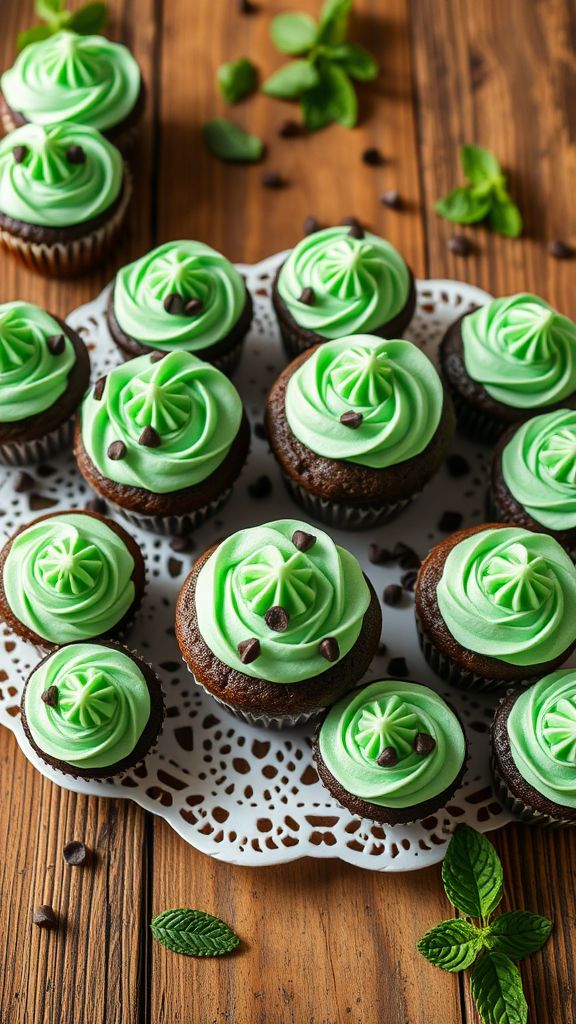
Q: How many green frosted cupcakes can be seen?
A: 15